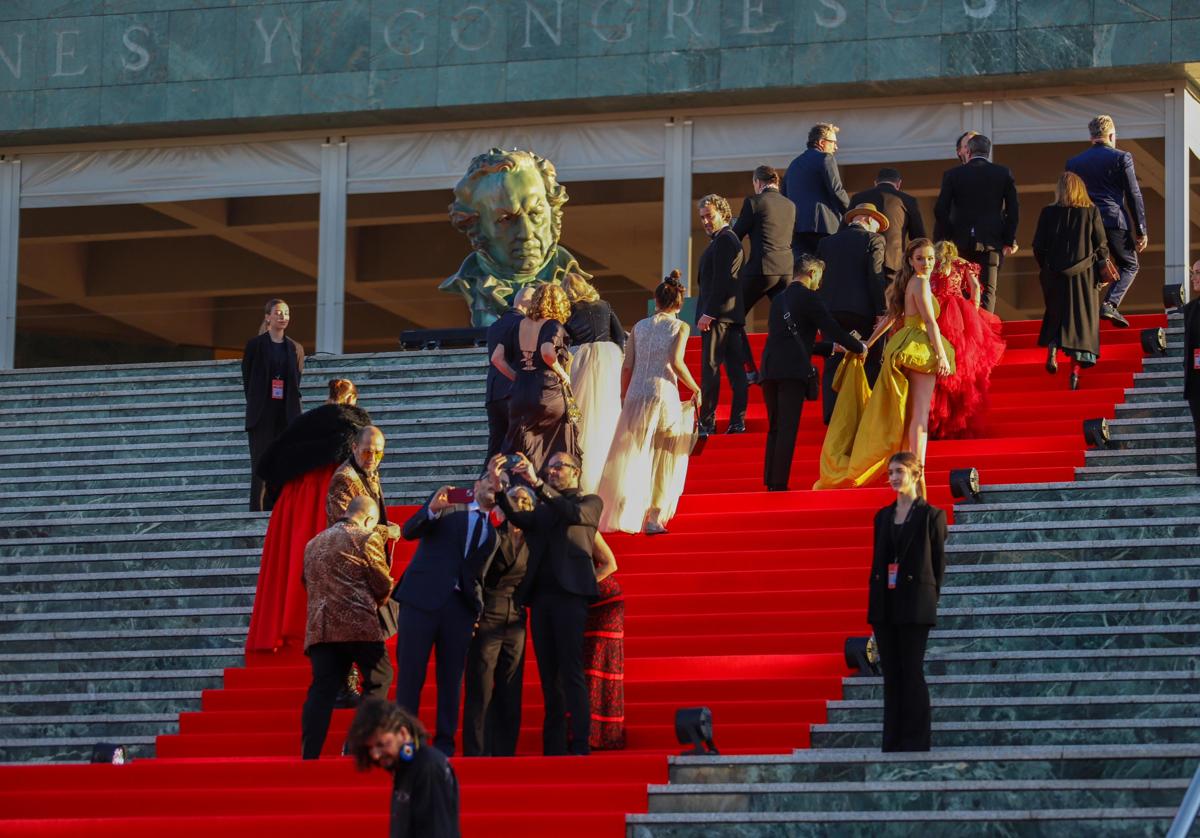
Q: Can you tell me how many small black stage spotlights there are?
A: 7